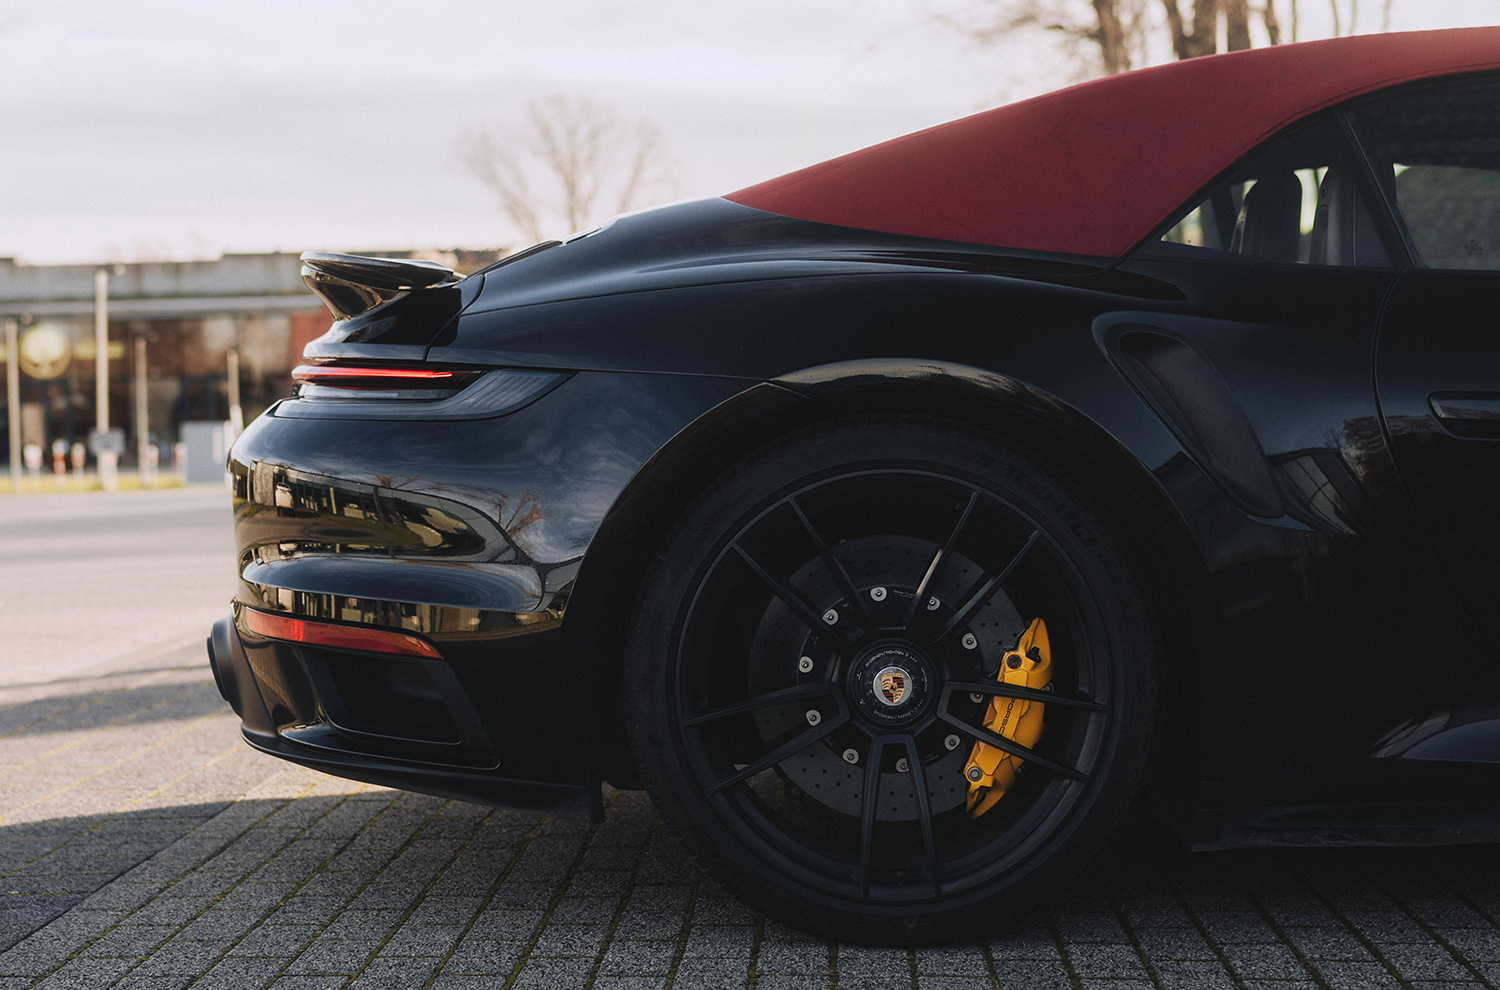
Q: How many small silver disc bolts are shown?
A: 10